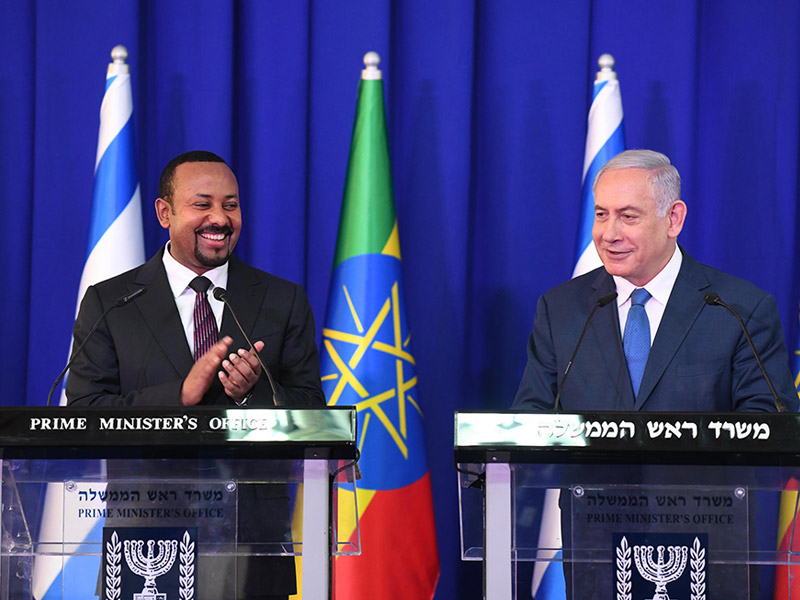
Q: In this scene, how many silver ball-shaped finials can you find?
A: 3